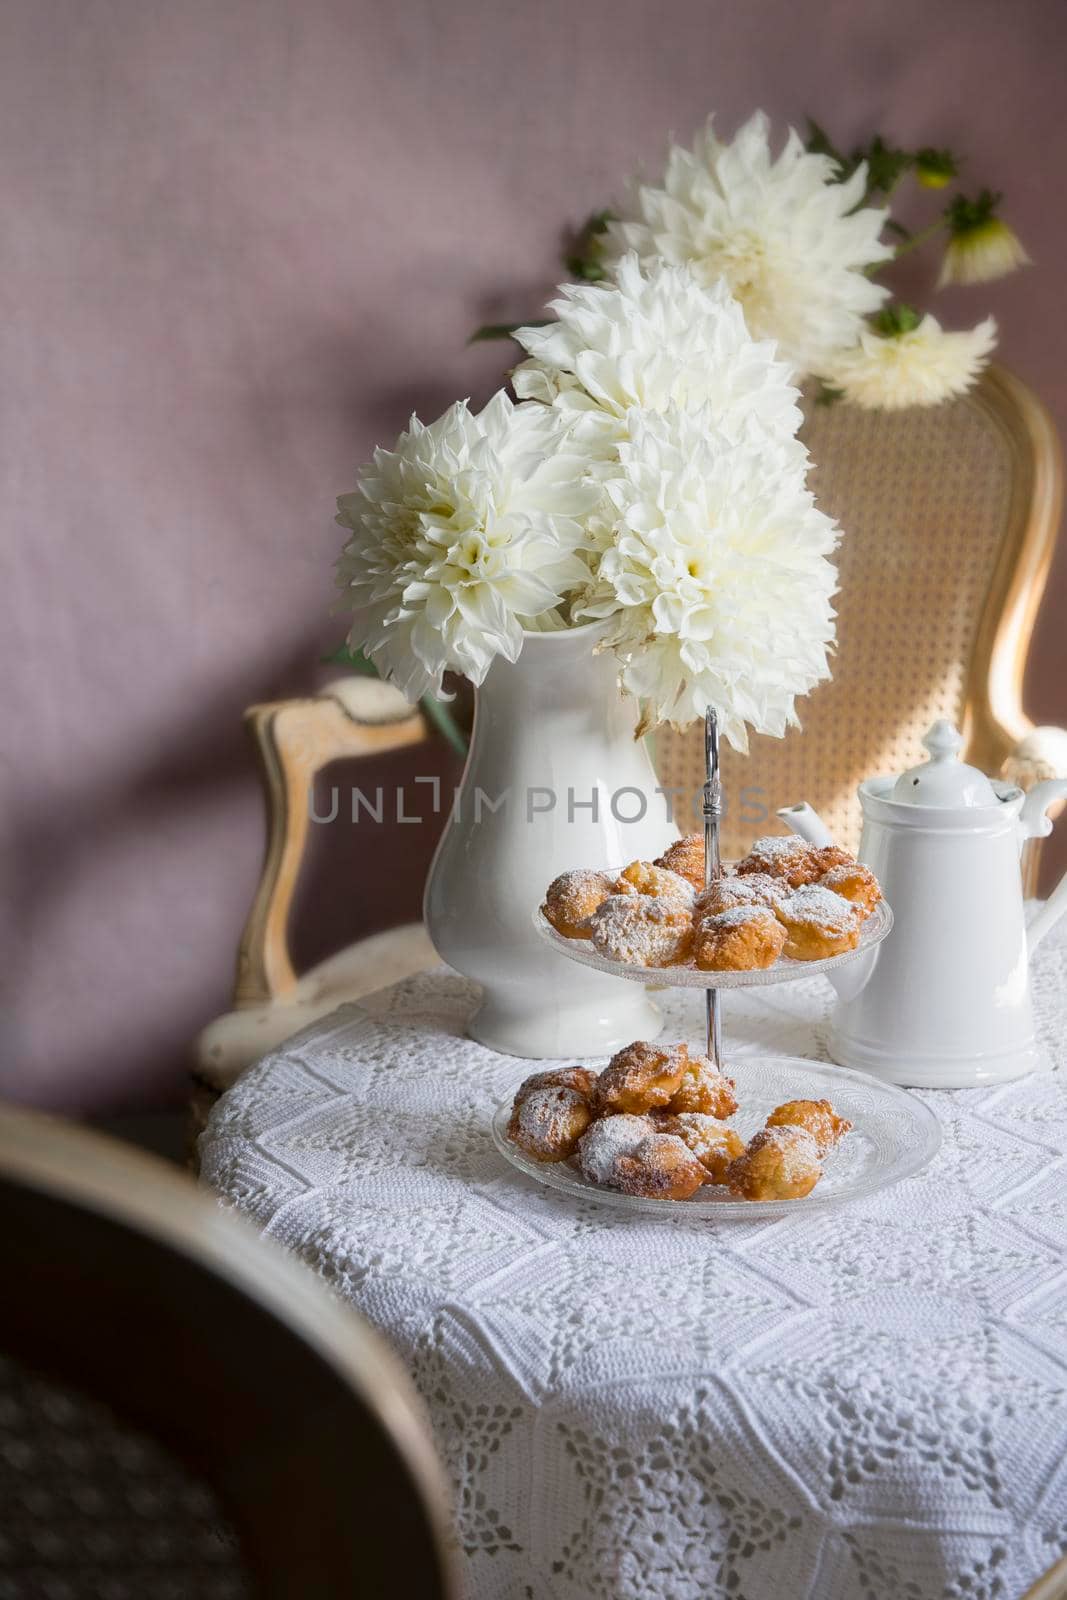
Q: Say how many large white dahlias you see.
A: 4